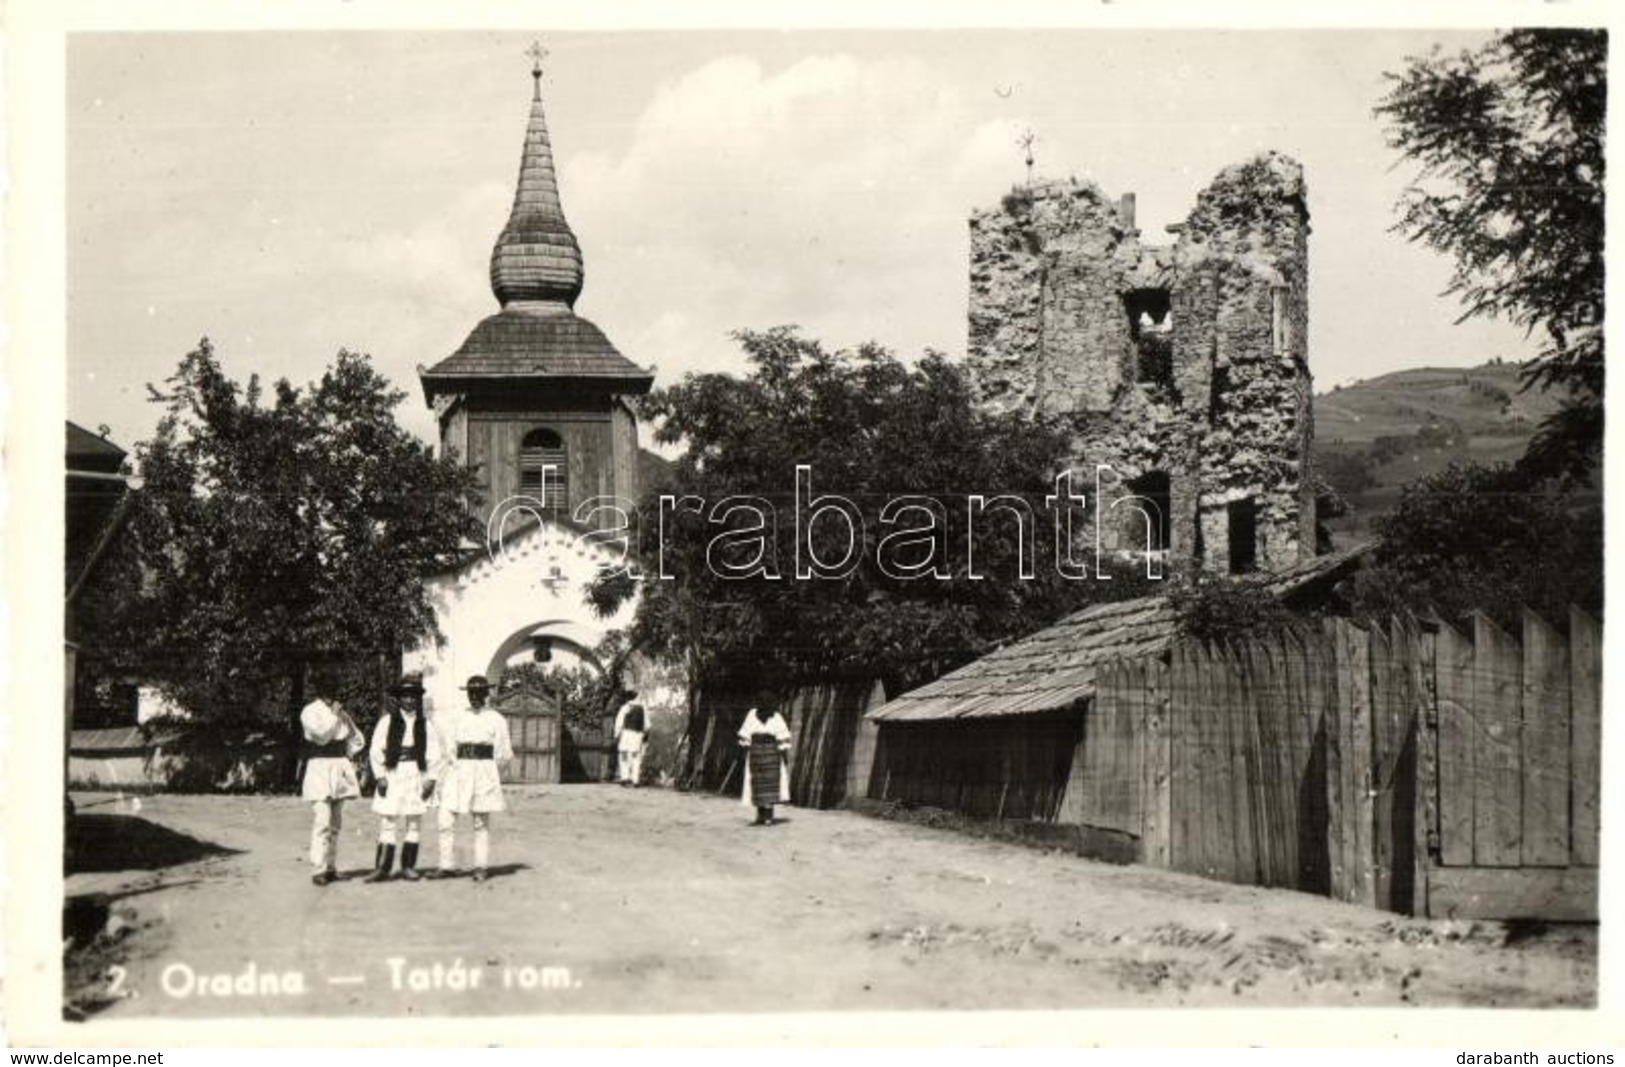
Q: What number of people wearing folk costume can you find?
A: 5